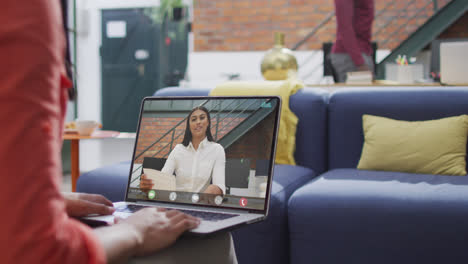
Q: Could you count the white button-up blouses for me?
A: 1